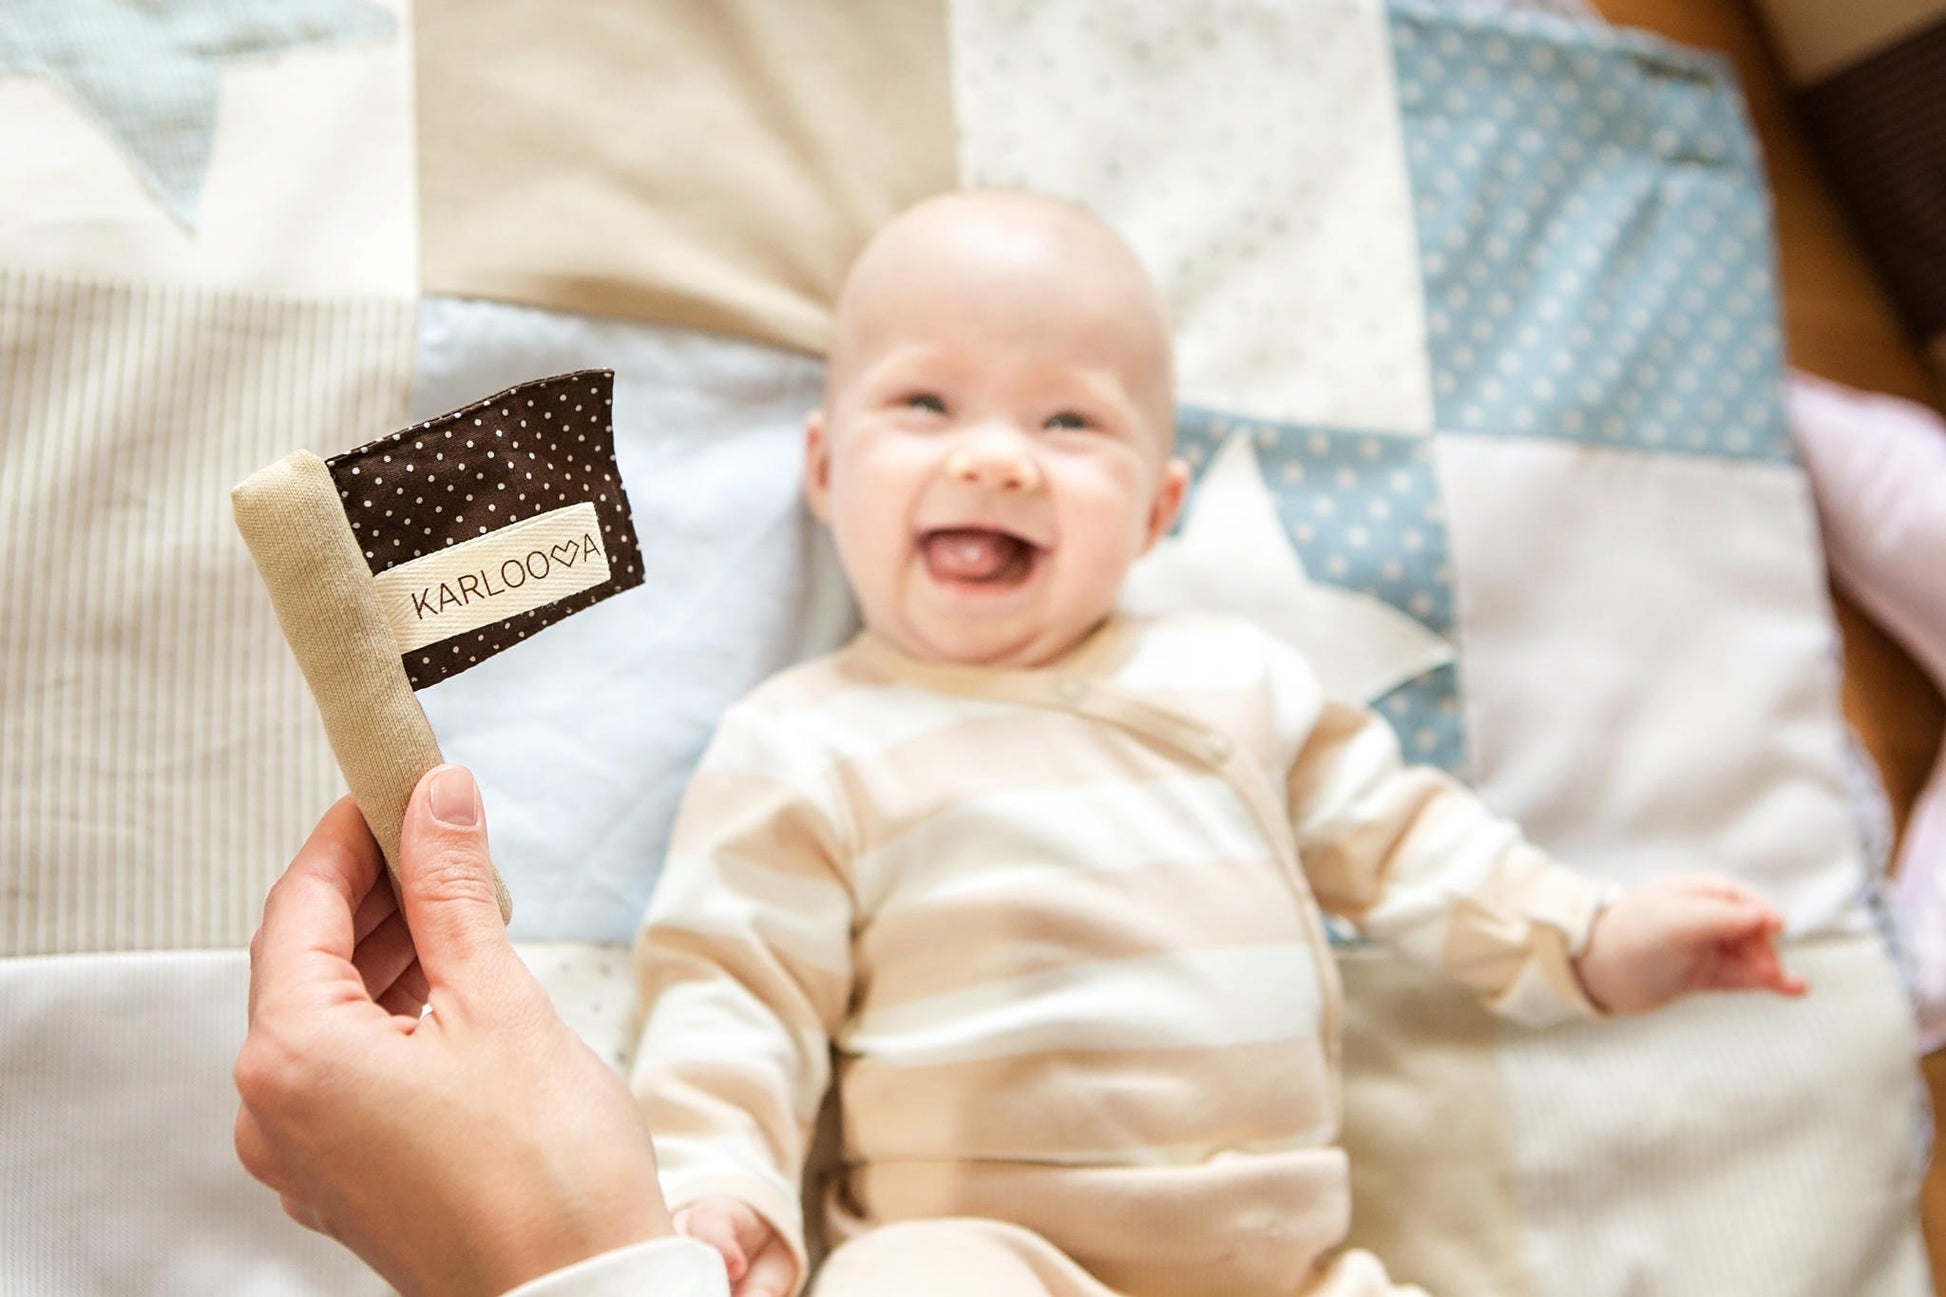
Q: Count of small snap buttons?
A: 2